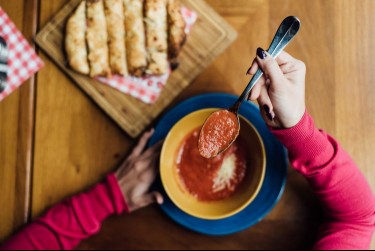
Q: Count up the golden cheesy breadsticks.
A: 6